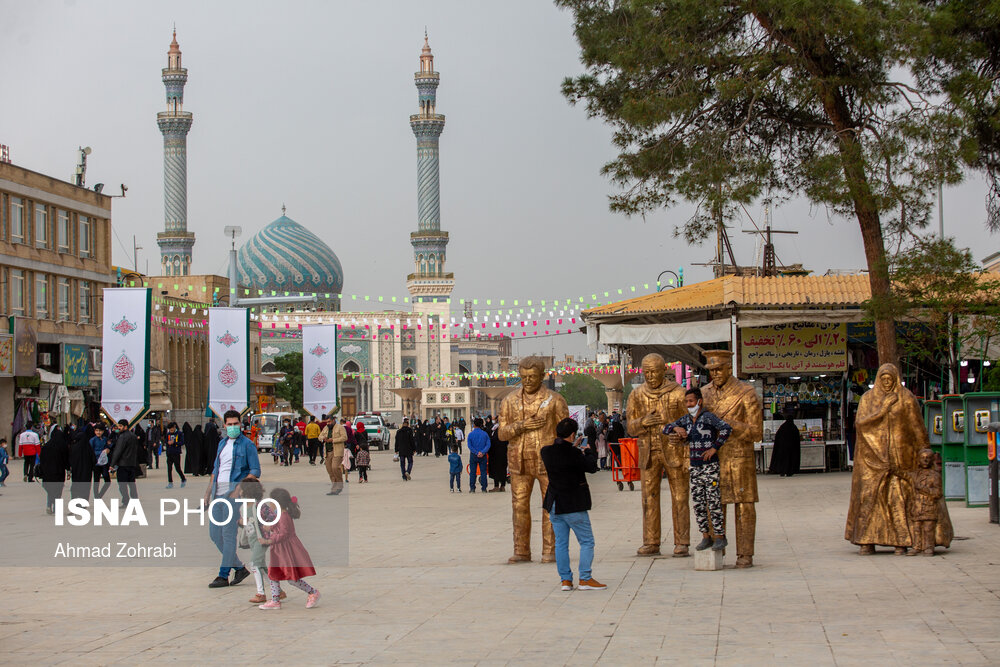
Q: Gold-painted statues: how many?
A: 5